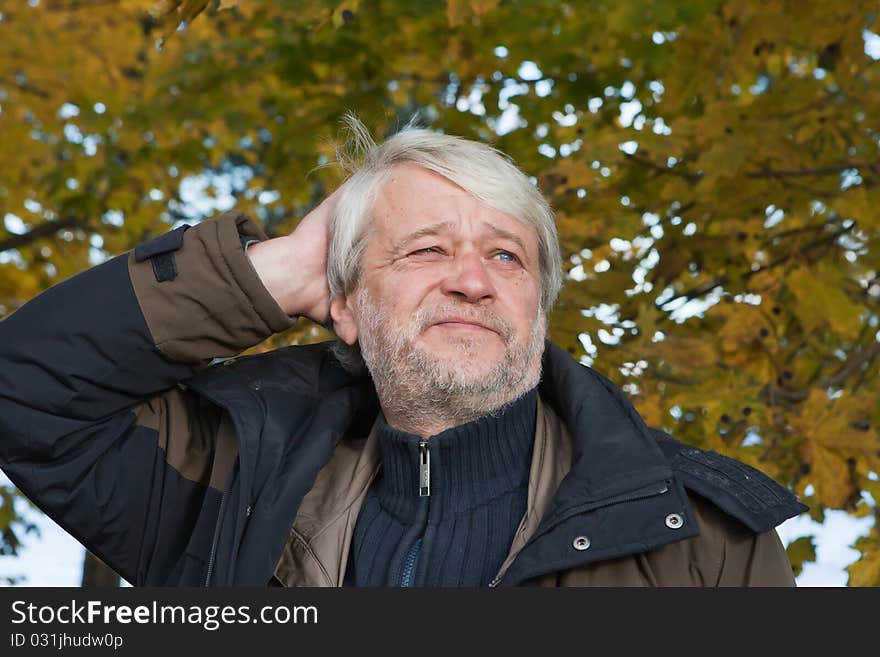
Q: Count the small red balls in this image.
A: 0